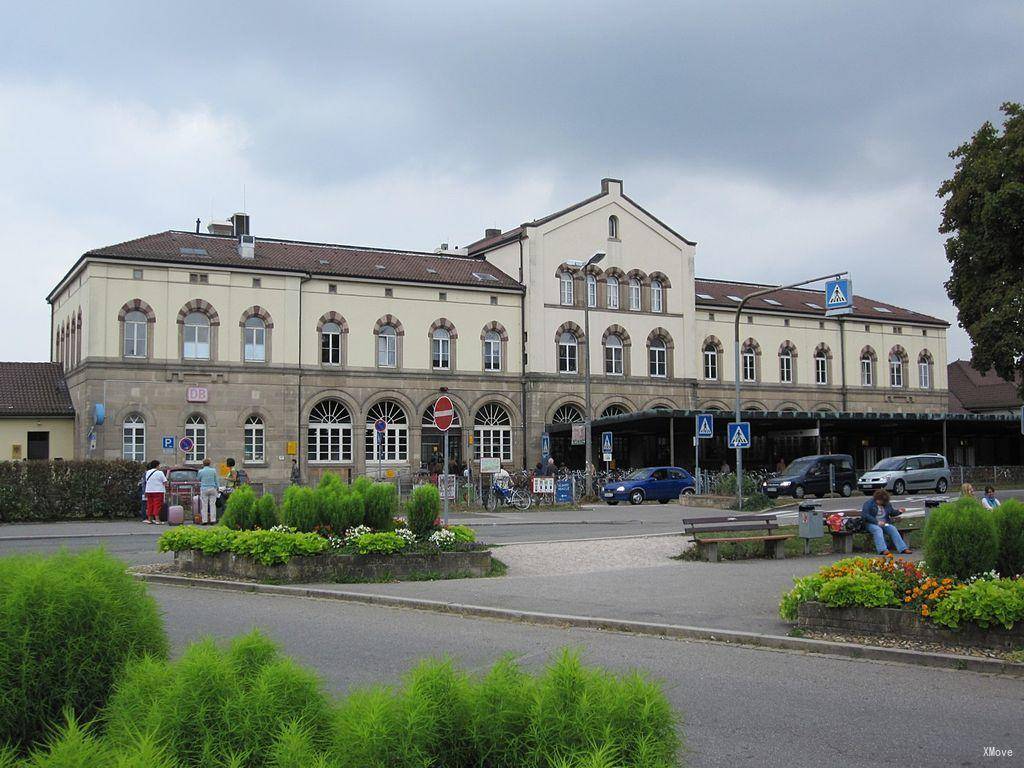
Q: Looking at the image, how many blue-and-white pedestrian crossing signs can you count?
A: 5